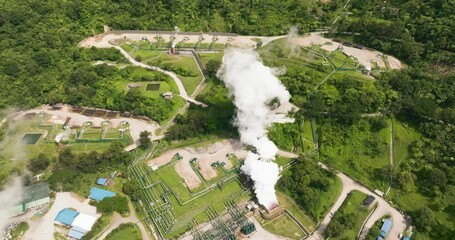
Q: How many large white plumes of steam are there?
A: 1